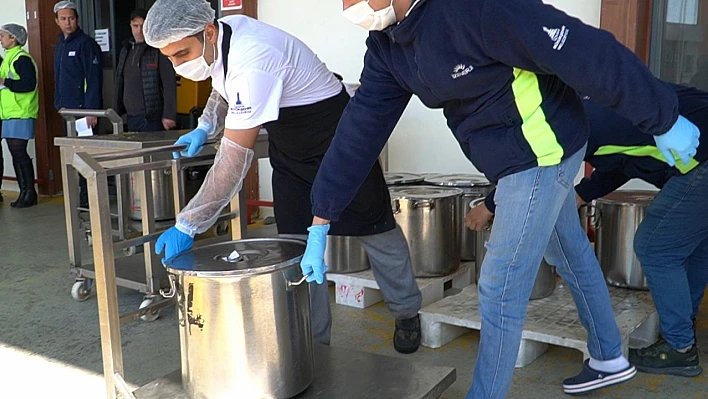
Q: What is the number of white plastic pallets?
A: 2